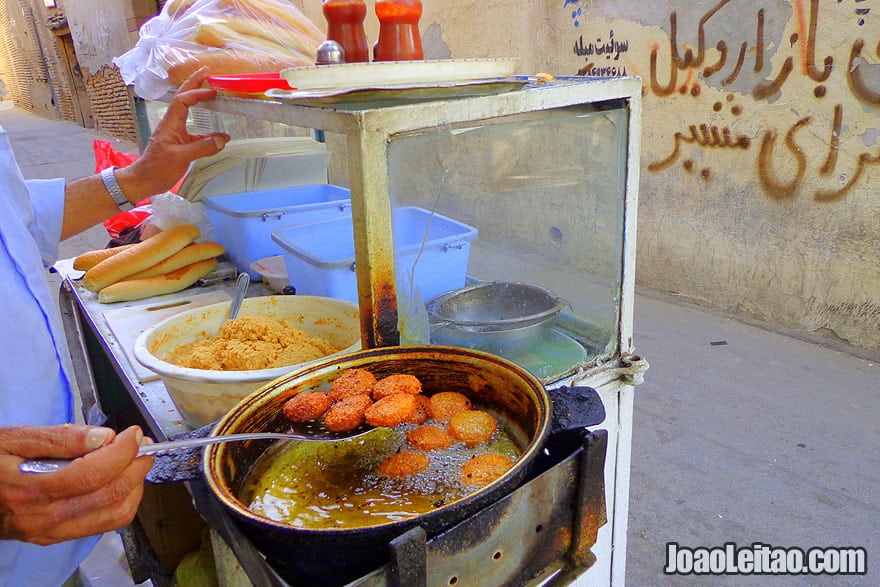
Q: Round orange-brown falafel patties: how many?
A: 11